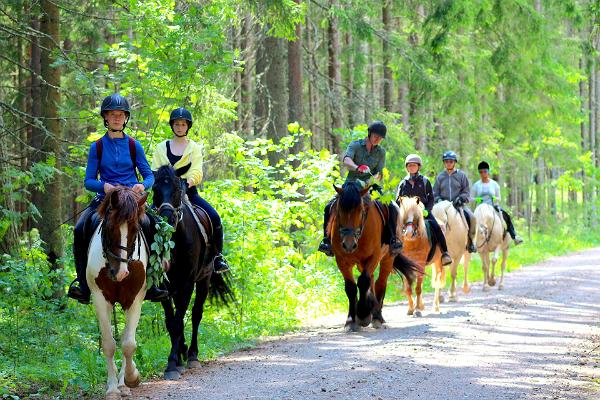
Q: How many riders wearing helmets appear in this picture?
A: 6